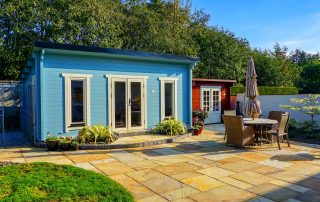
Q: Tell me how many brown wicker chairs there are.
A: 2